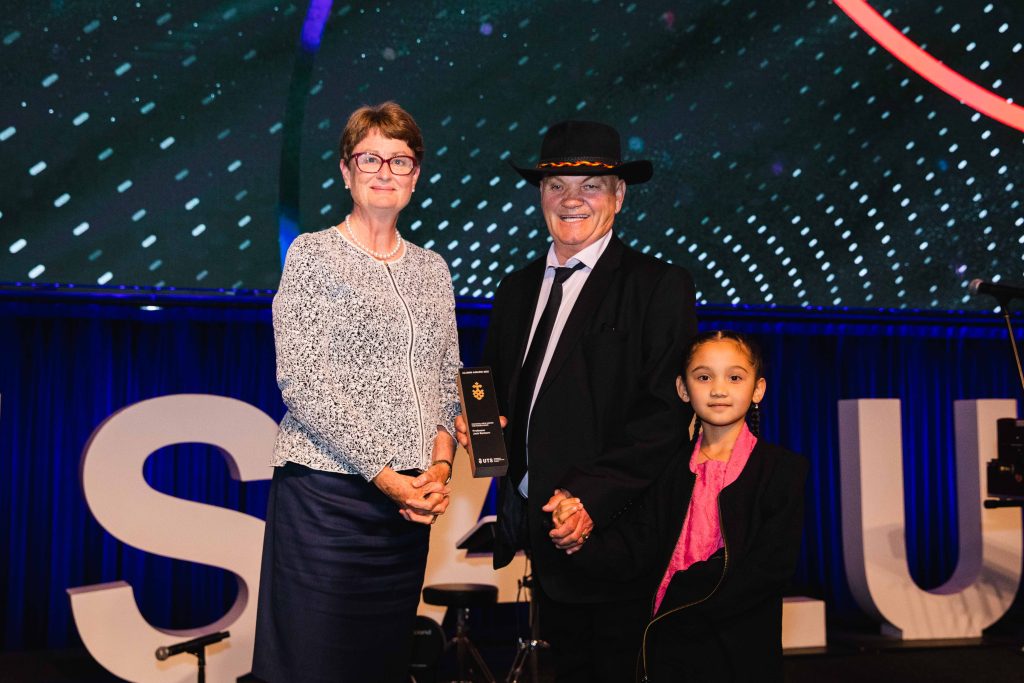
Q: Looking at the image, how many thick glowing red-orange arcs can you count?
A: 1